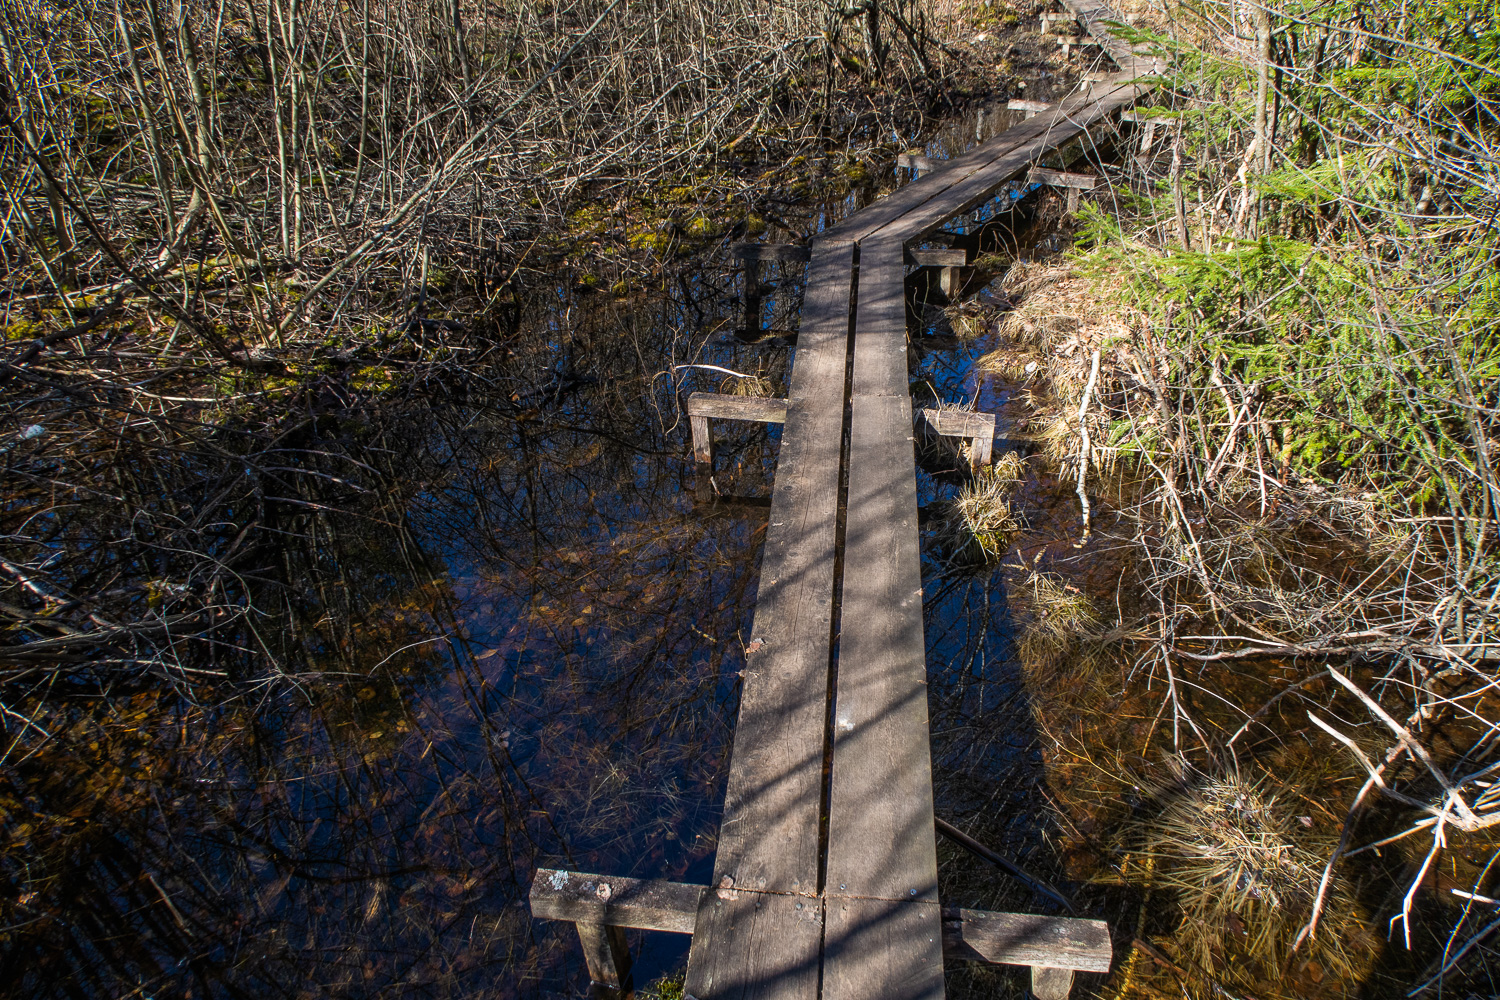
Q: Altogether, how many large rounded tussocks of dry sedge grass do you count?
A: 3